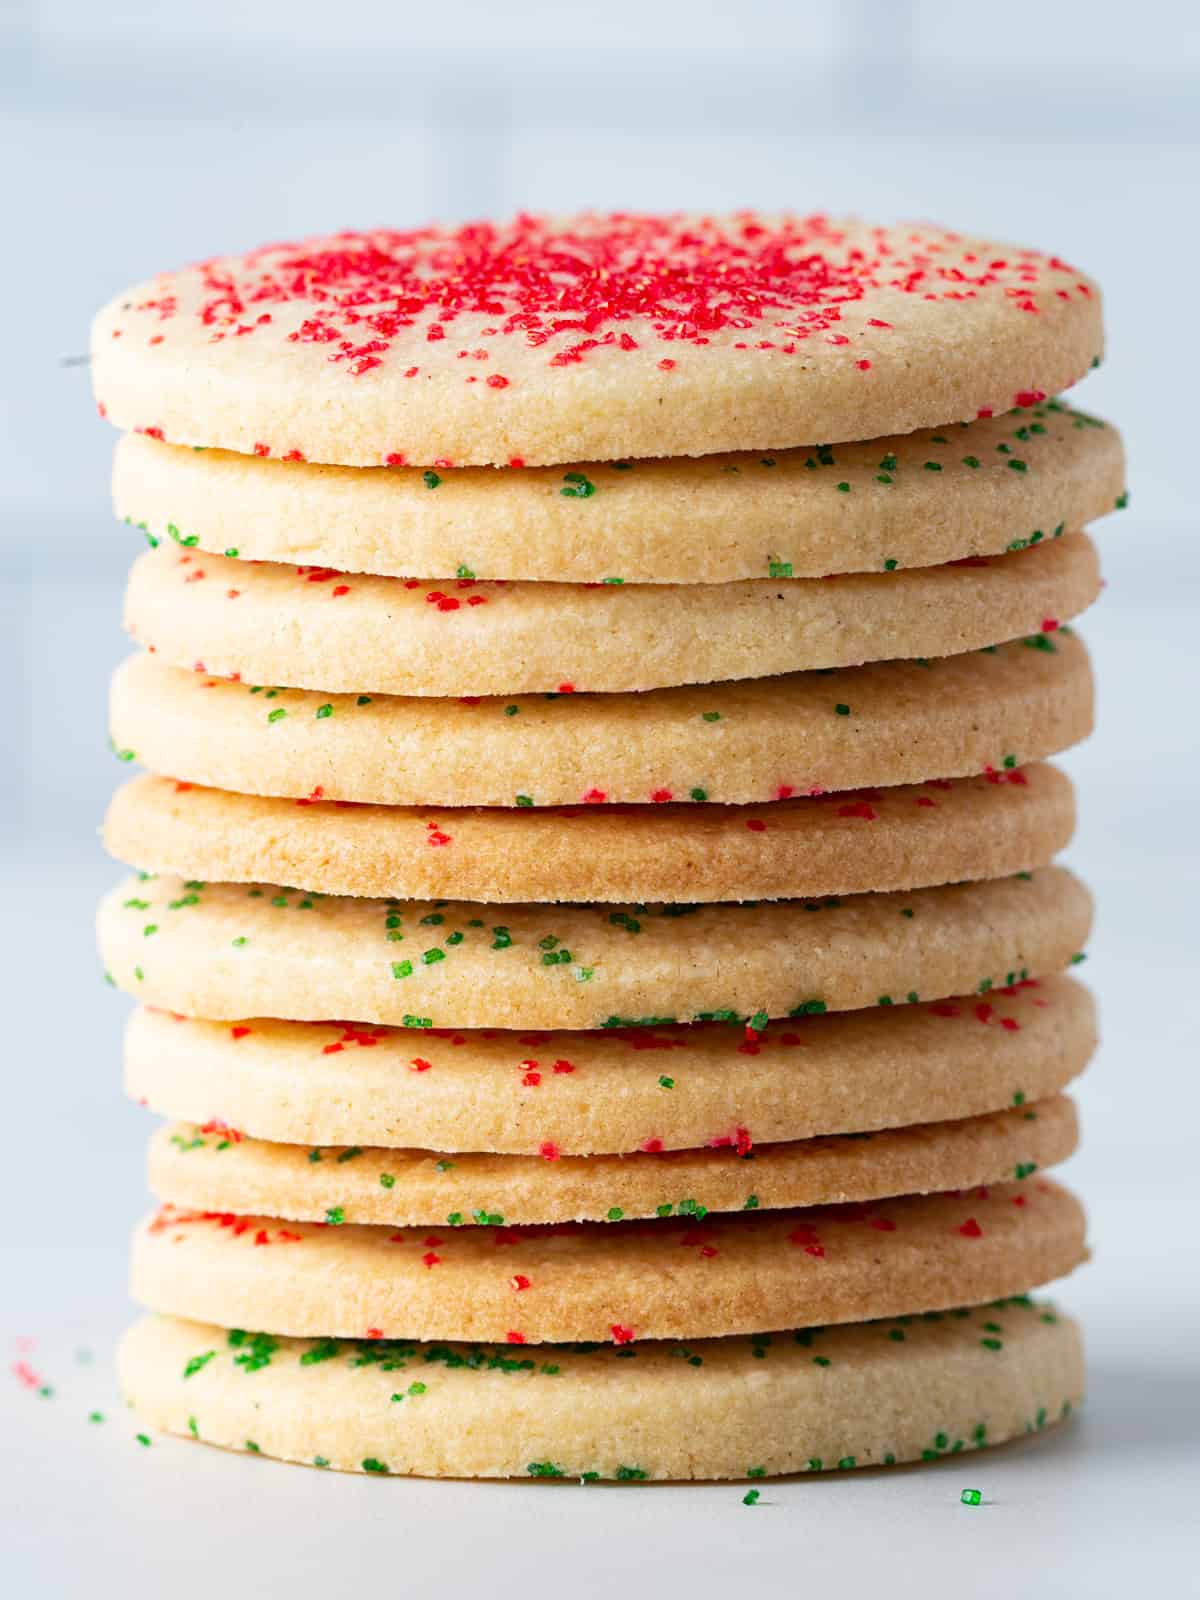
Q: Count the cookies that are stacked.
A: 10